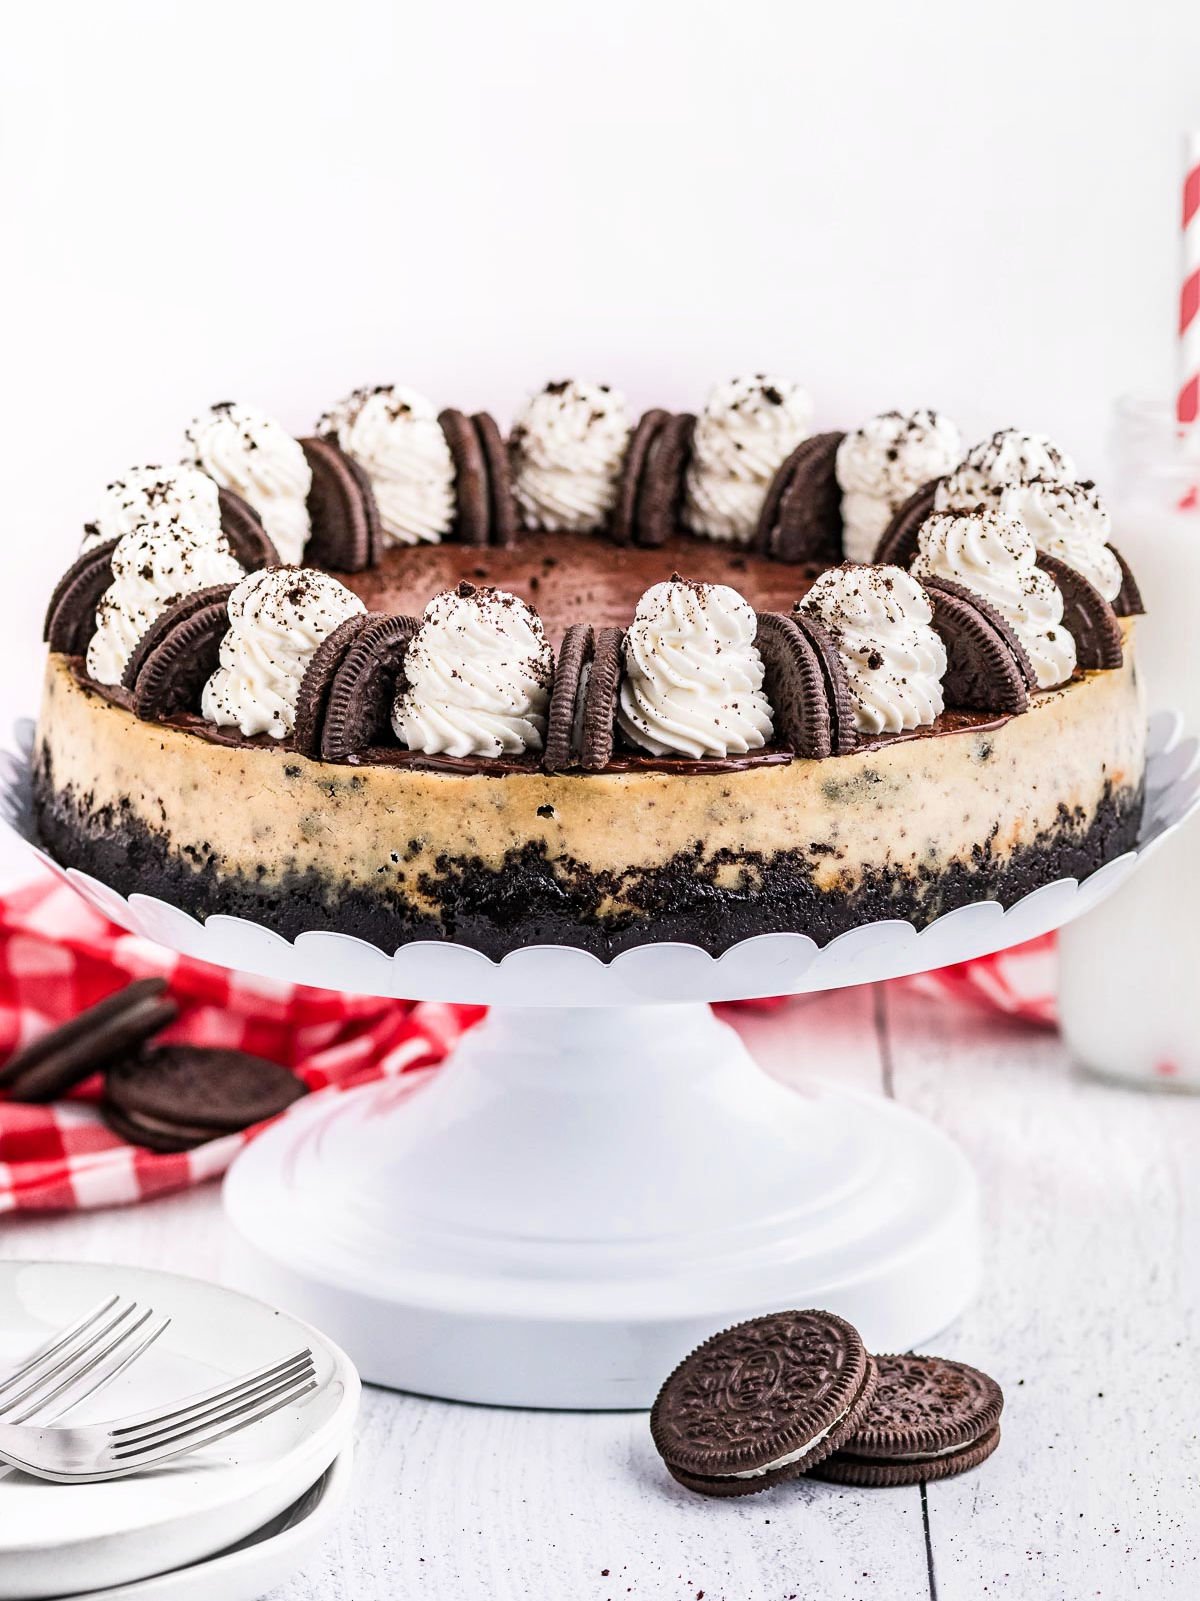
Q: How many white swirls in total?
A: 14